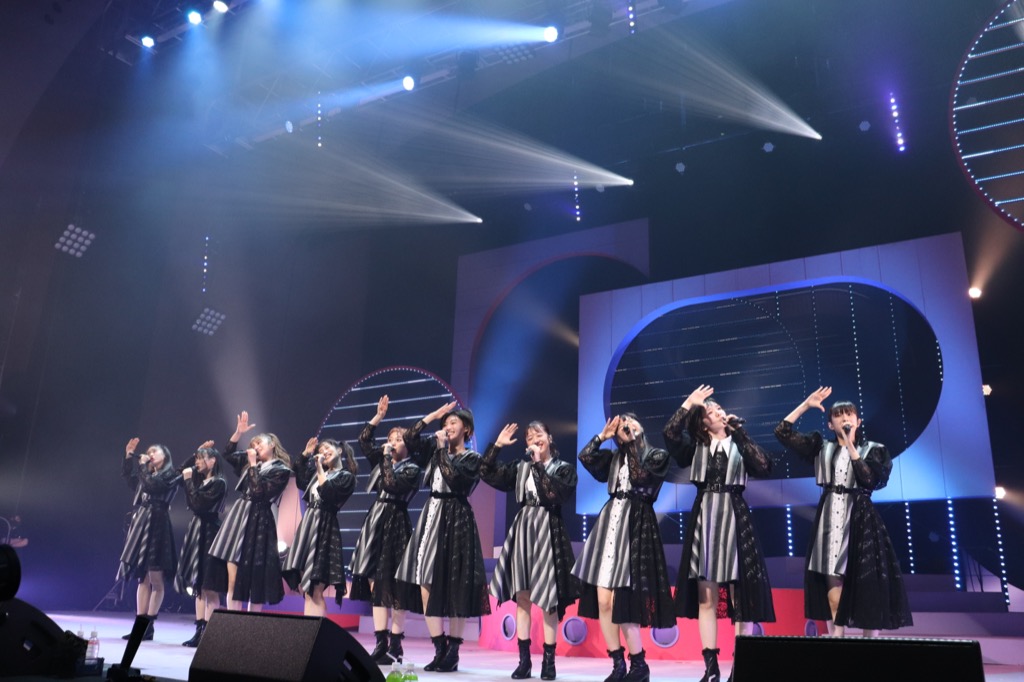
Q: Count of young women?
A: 10